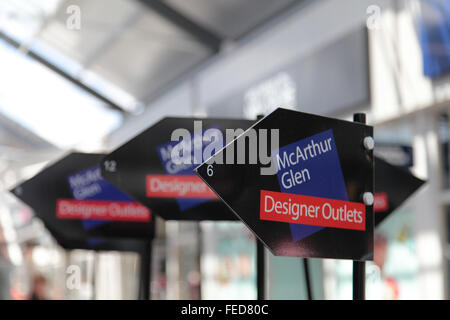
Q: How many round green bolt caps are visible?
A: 0